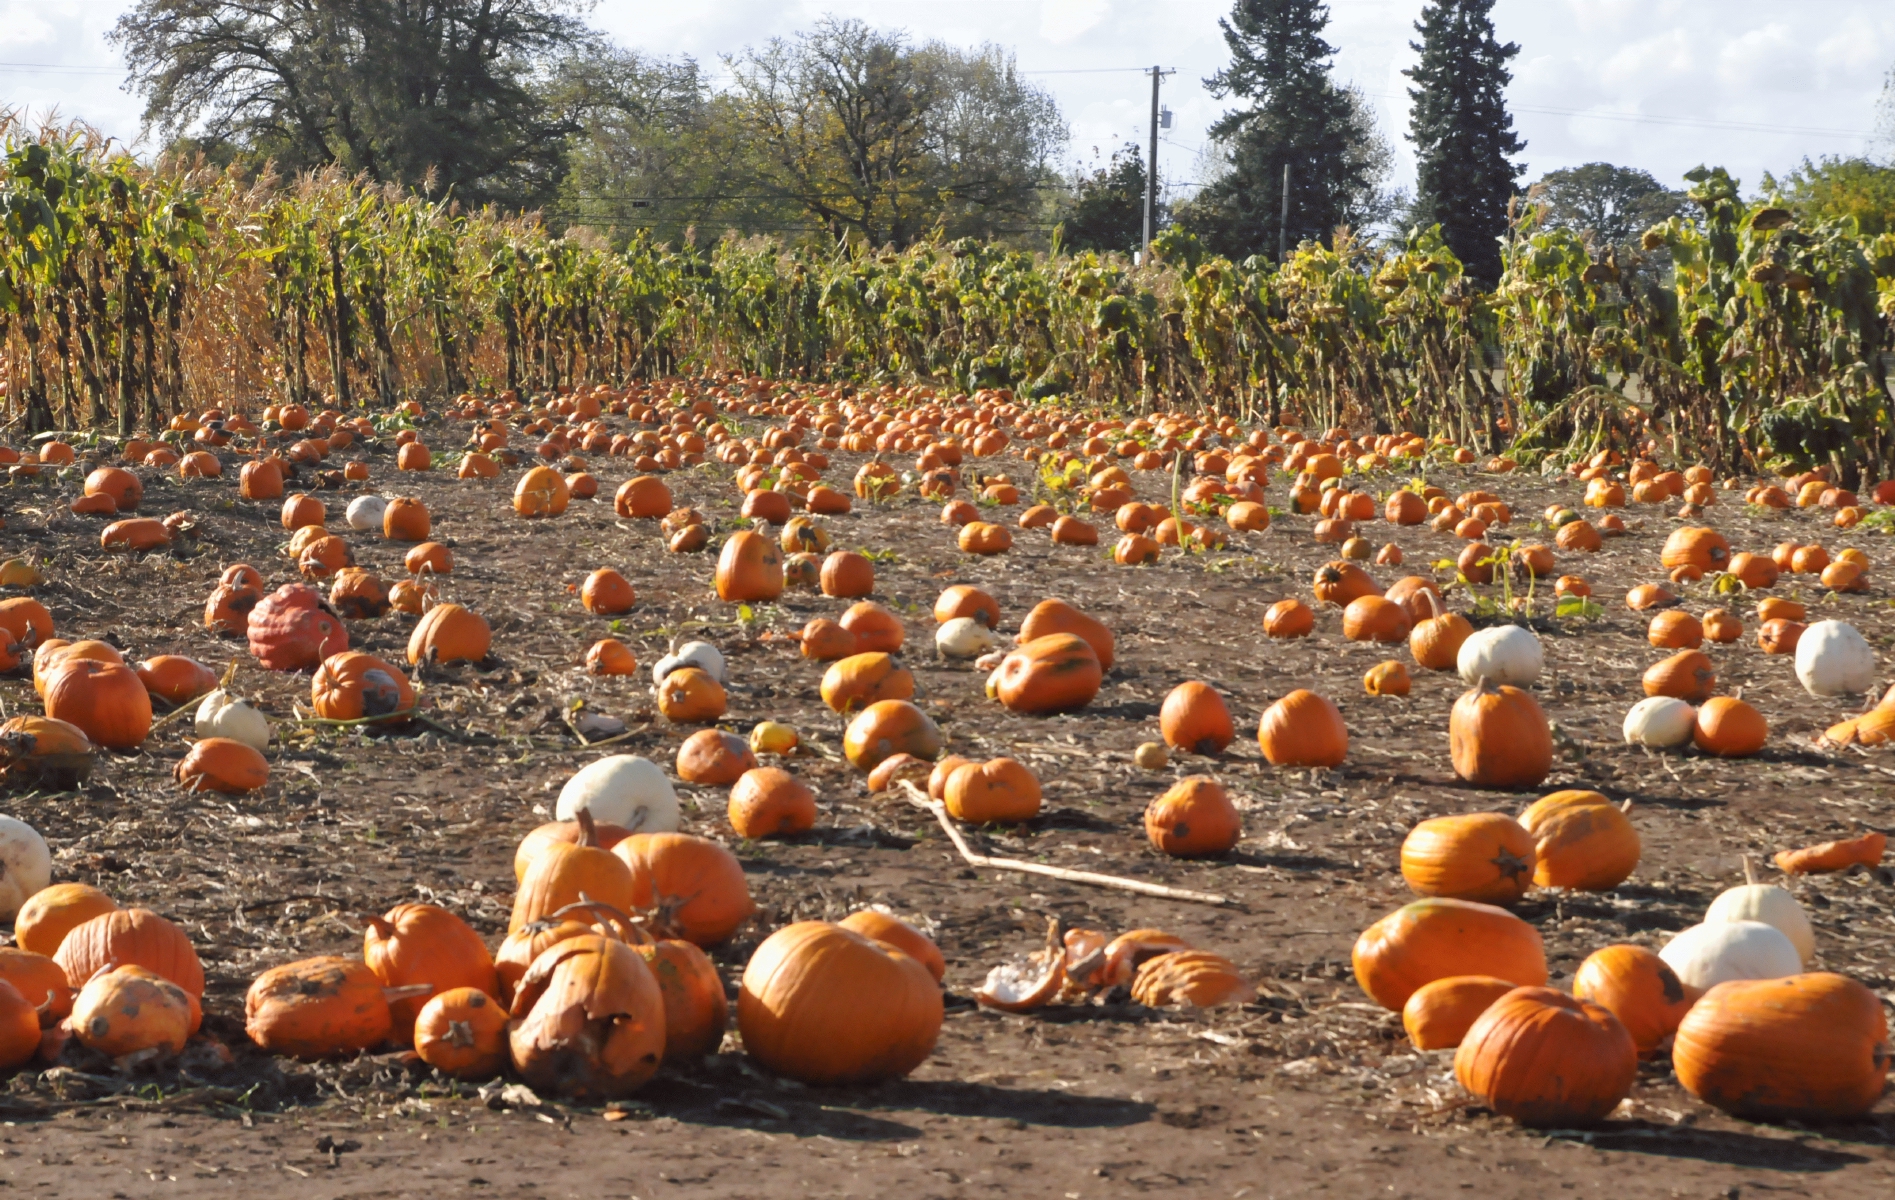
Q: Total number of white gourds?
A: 11